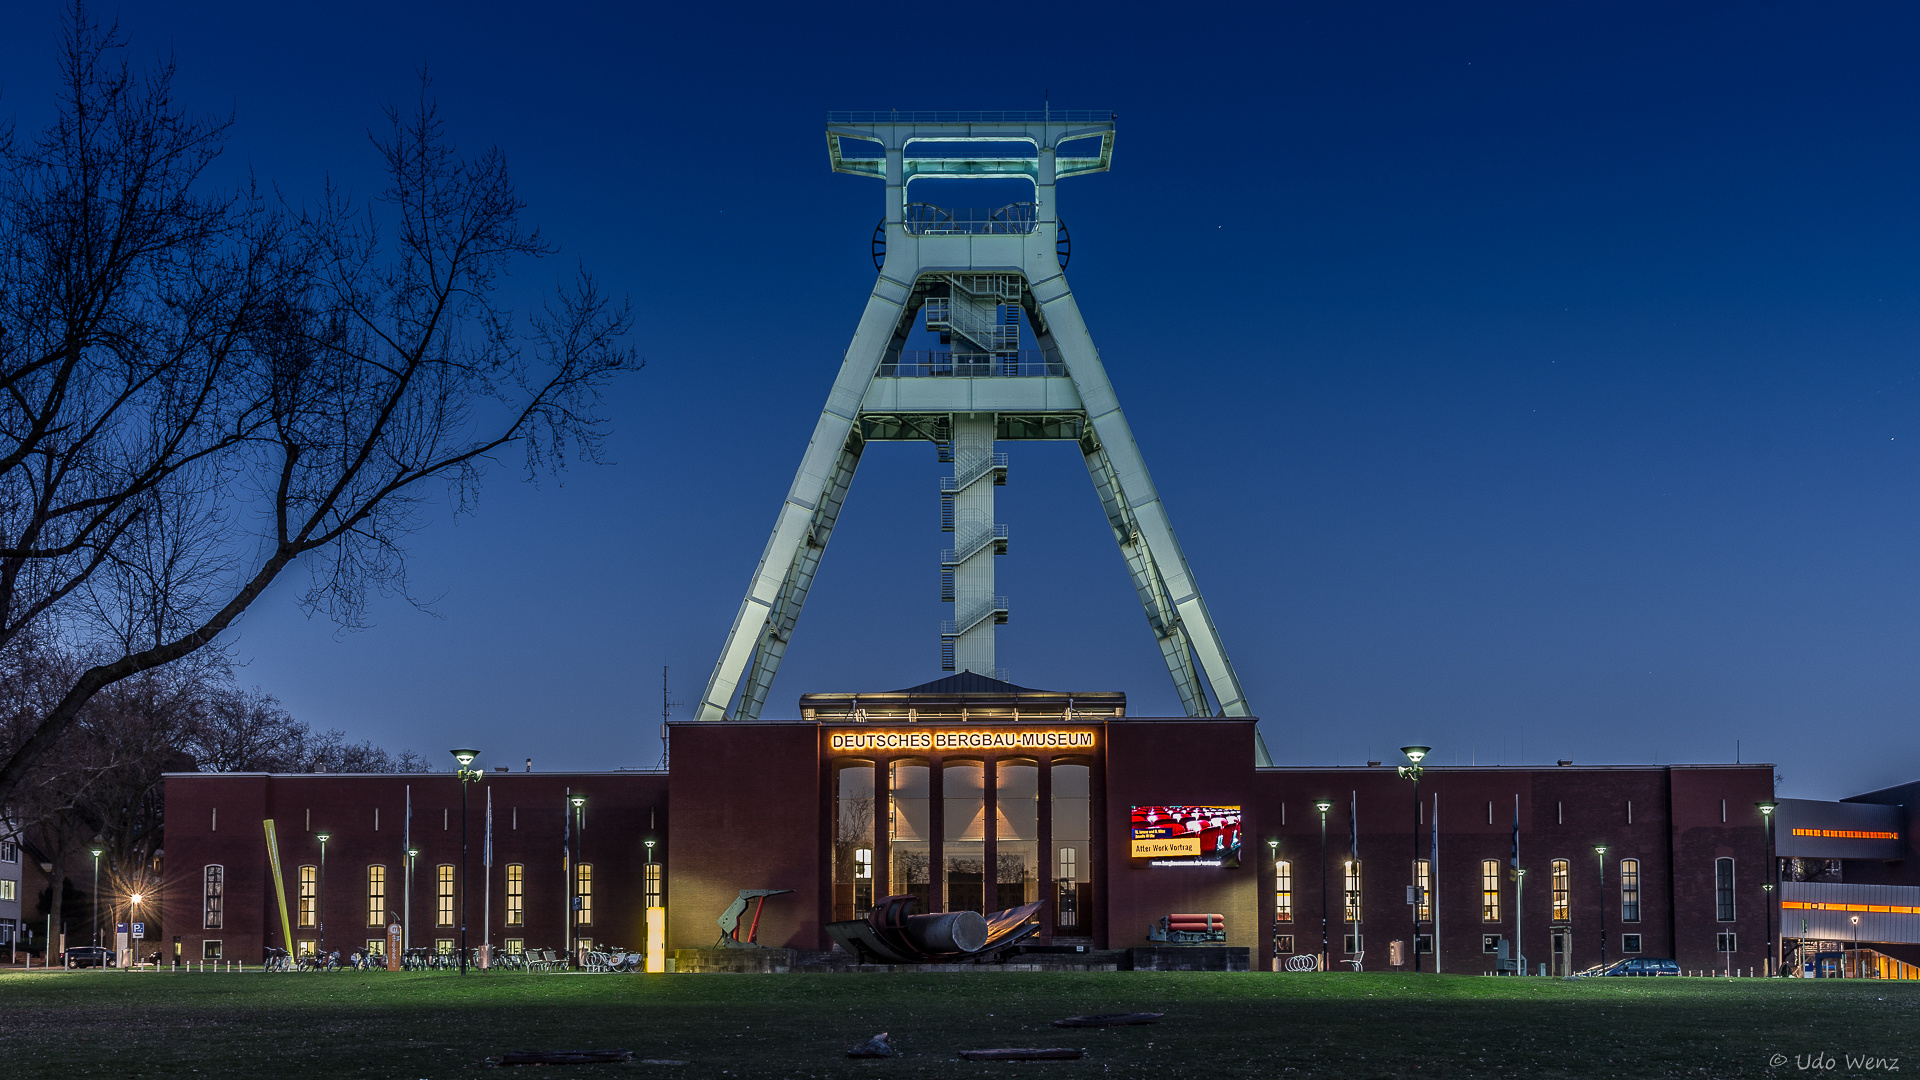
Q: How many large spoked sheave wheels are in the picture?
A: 2